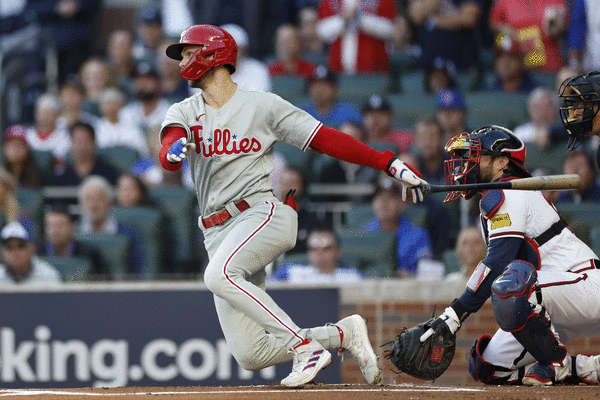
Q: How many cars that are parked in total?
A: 0